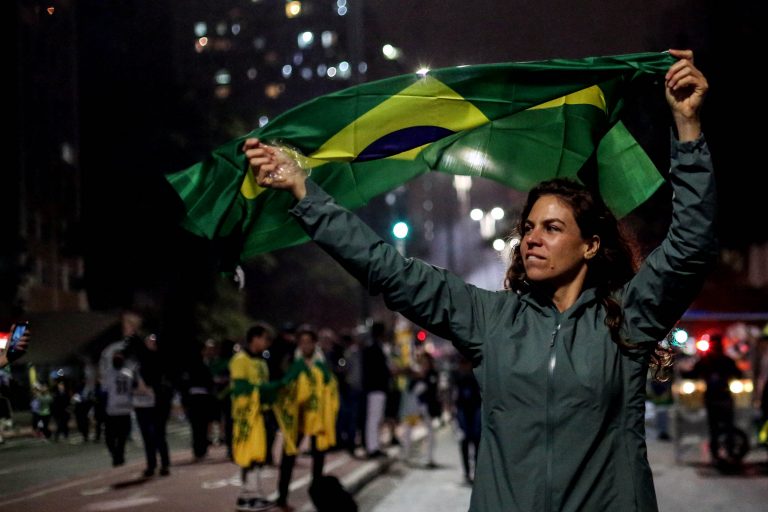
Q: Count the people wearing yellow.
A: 2